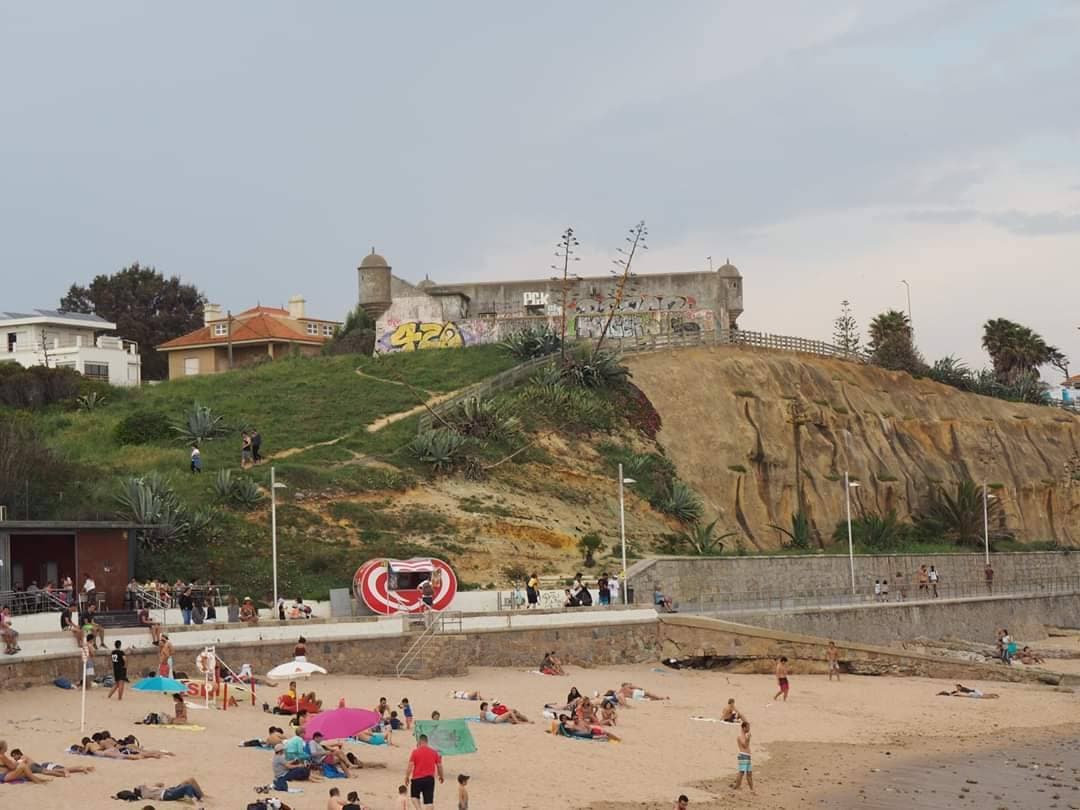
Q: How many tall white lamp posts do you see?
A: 4